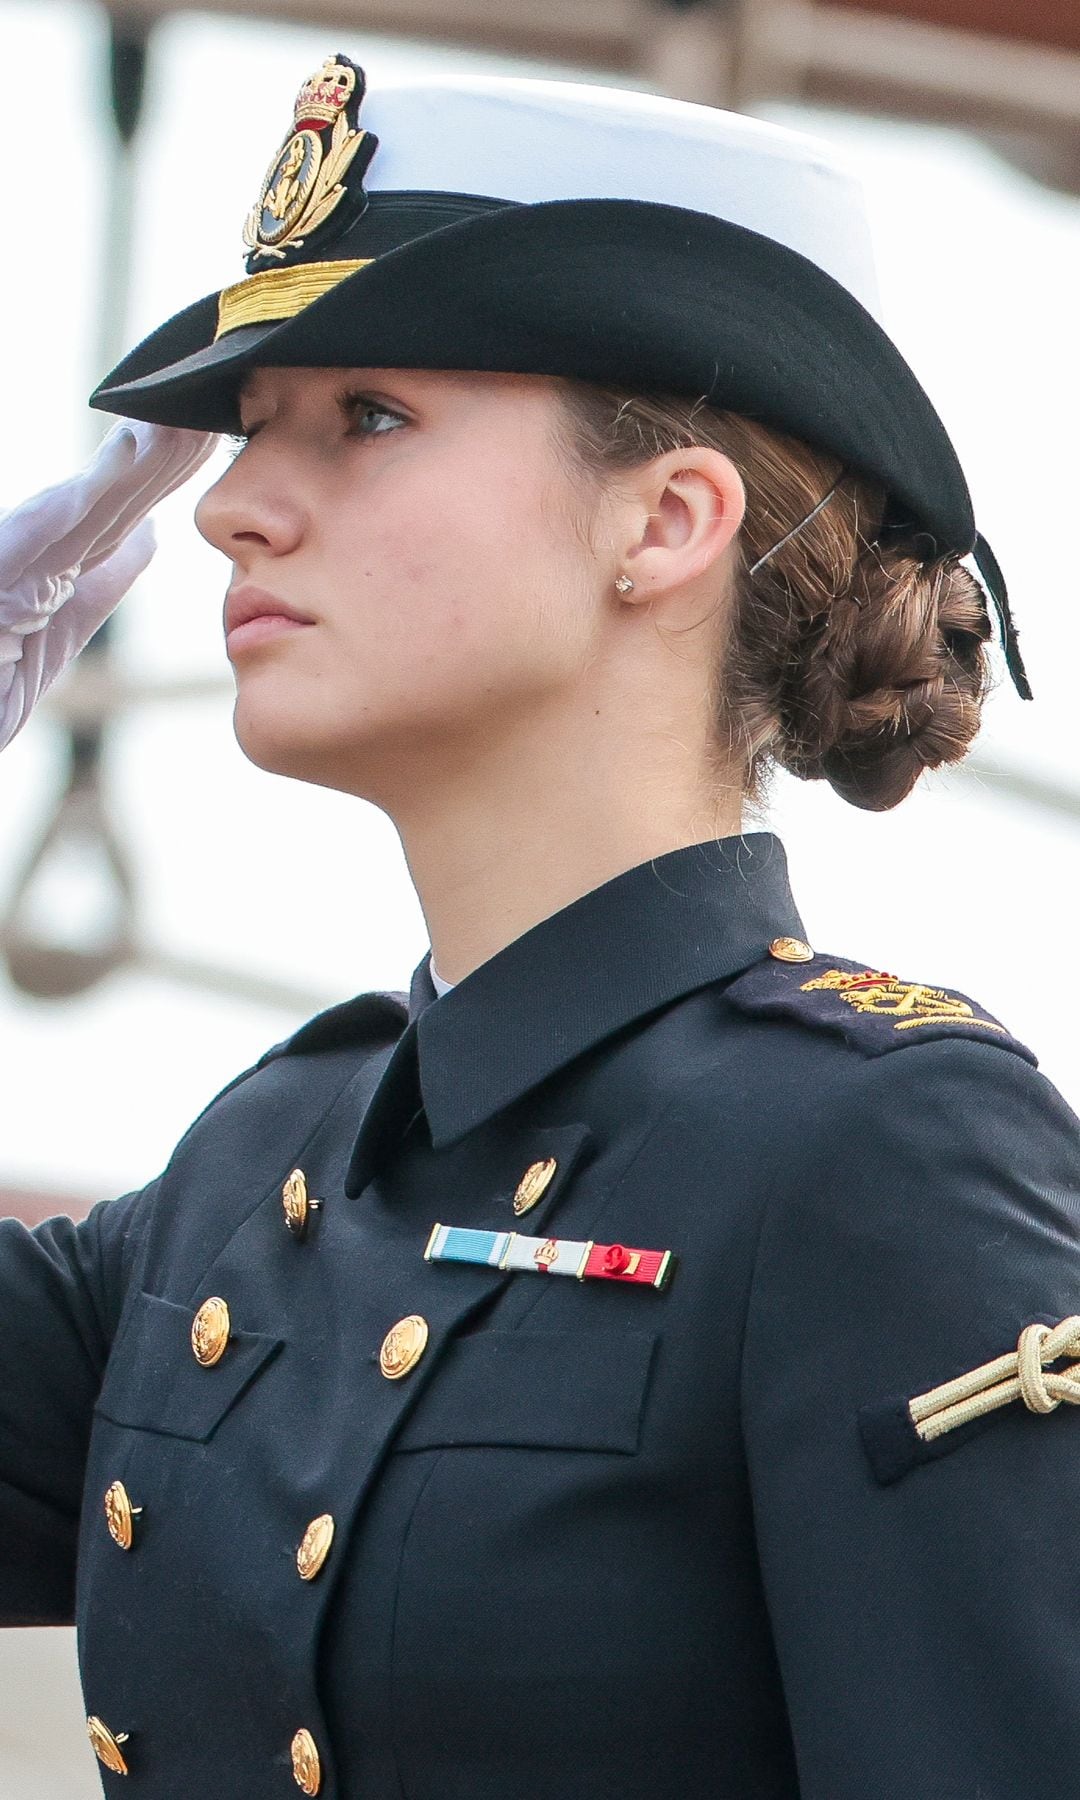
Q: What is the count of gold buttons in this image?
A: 9